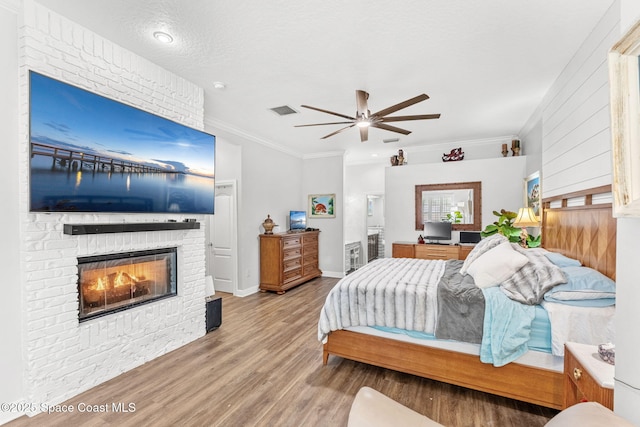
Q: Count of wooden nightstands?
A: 1